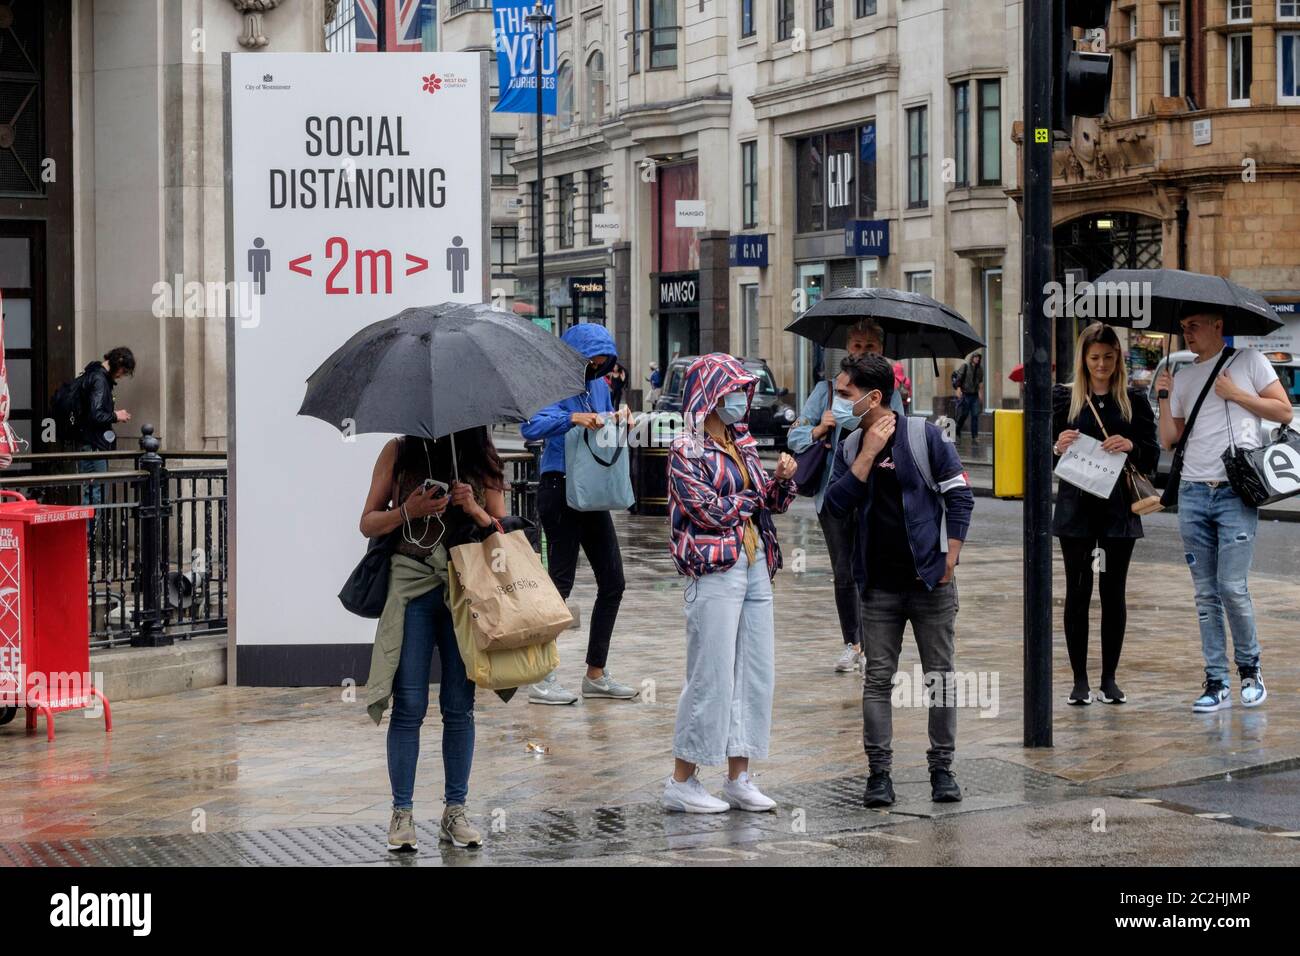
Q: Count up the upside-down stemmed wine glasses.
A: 0